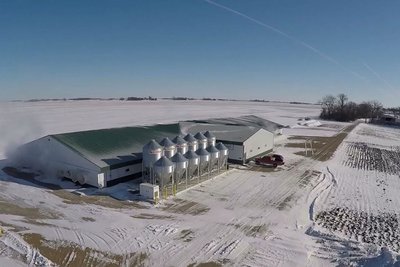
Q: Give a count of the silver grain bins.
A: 12